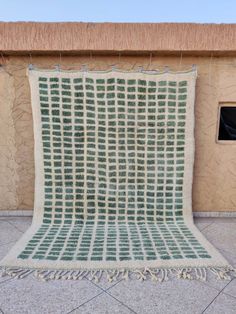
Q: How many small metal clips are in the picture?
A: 7